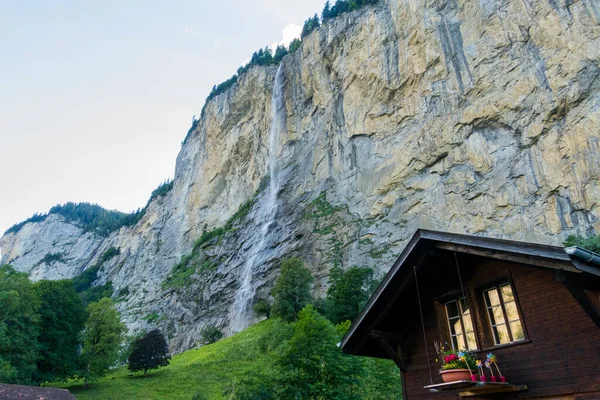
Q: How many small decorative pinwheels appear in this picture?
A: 4